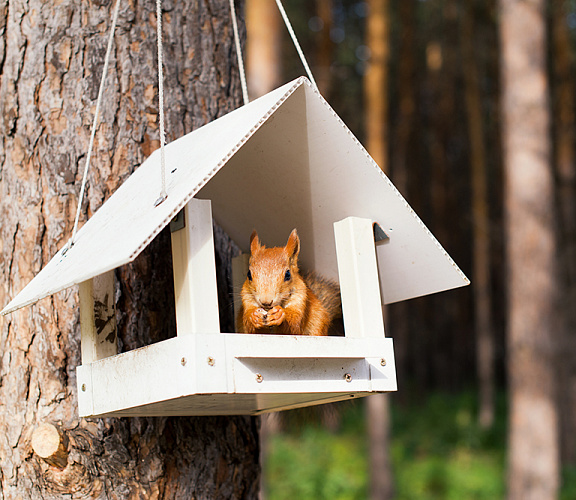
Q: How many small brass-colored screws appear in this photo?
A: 6